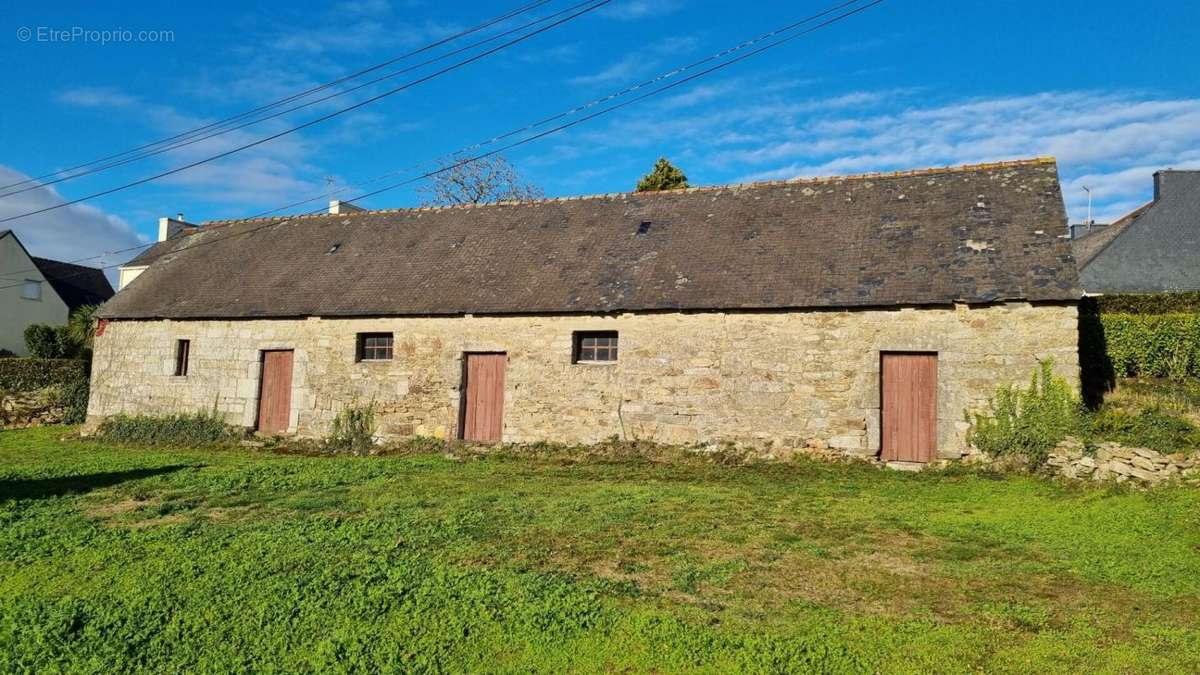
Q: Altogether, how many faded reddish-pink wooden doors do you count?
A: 3